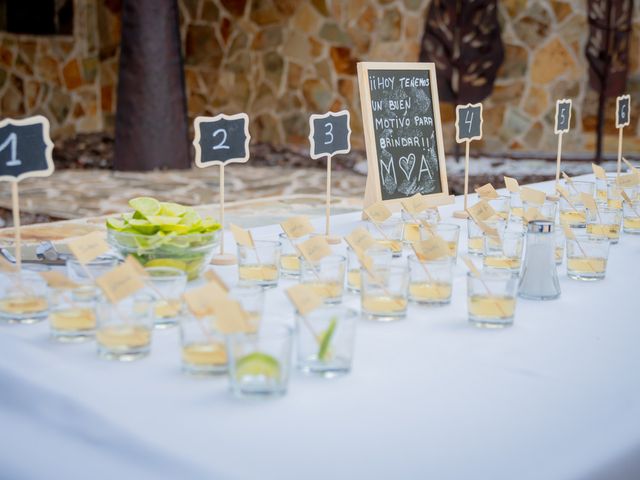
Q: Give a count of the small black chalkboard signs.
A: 6